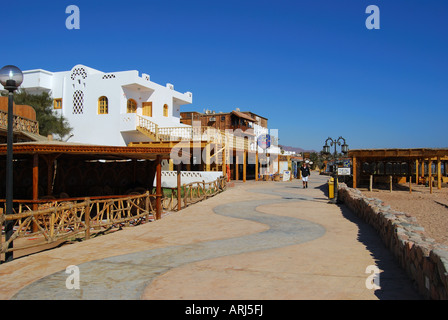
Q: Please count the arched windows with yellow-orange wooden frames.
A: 3